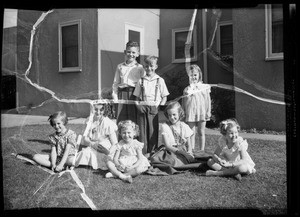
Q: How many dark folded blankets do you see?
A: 1